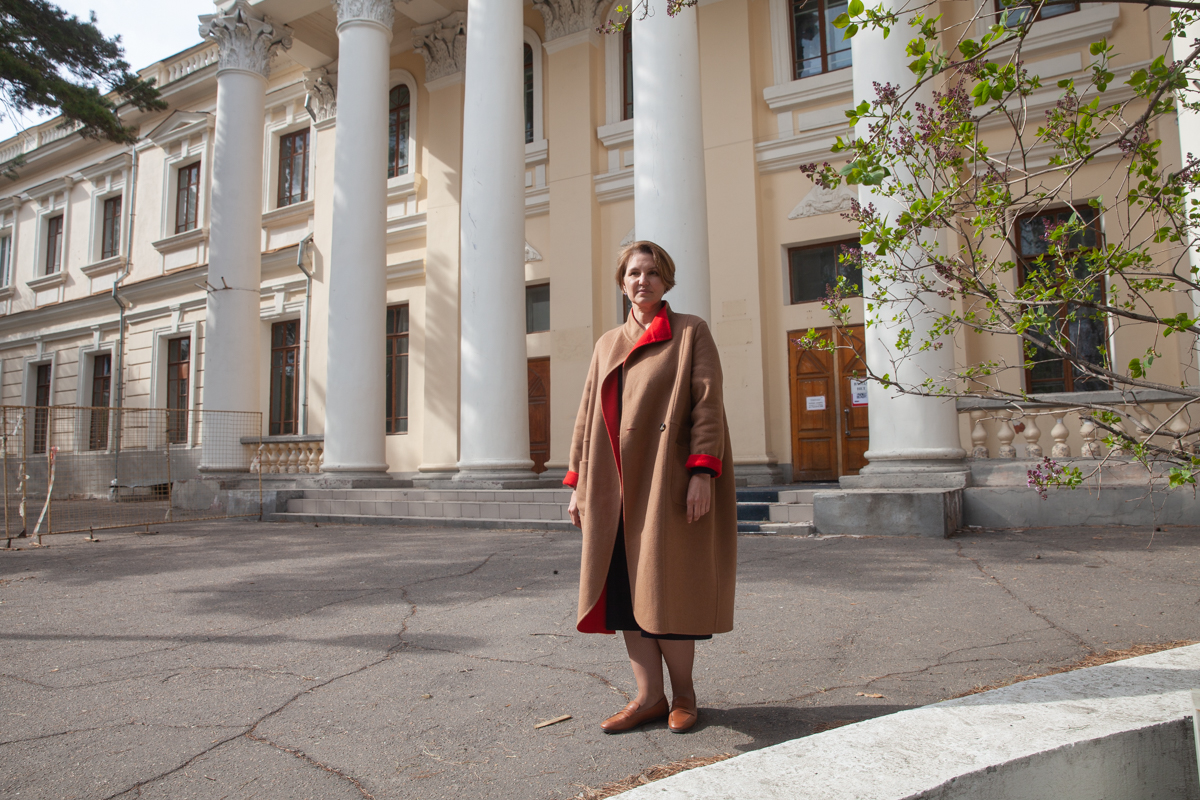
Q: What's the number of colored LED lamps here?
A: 0